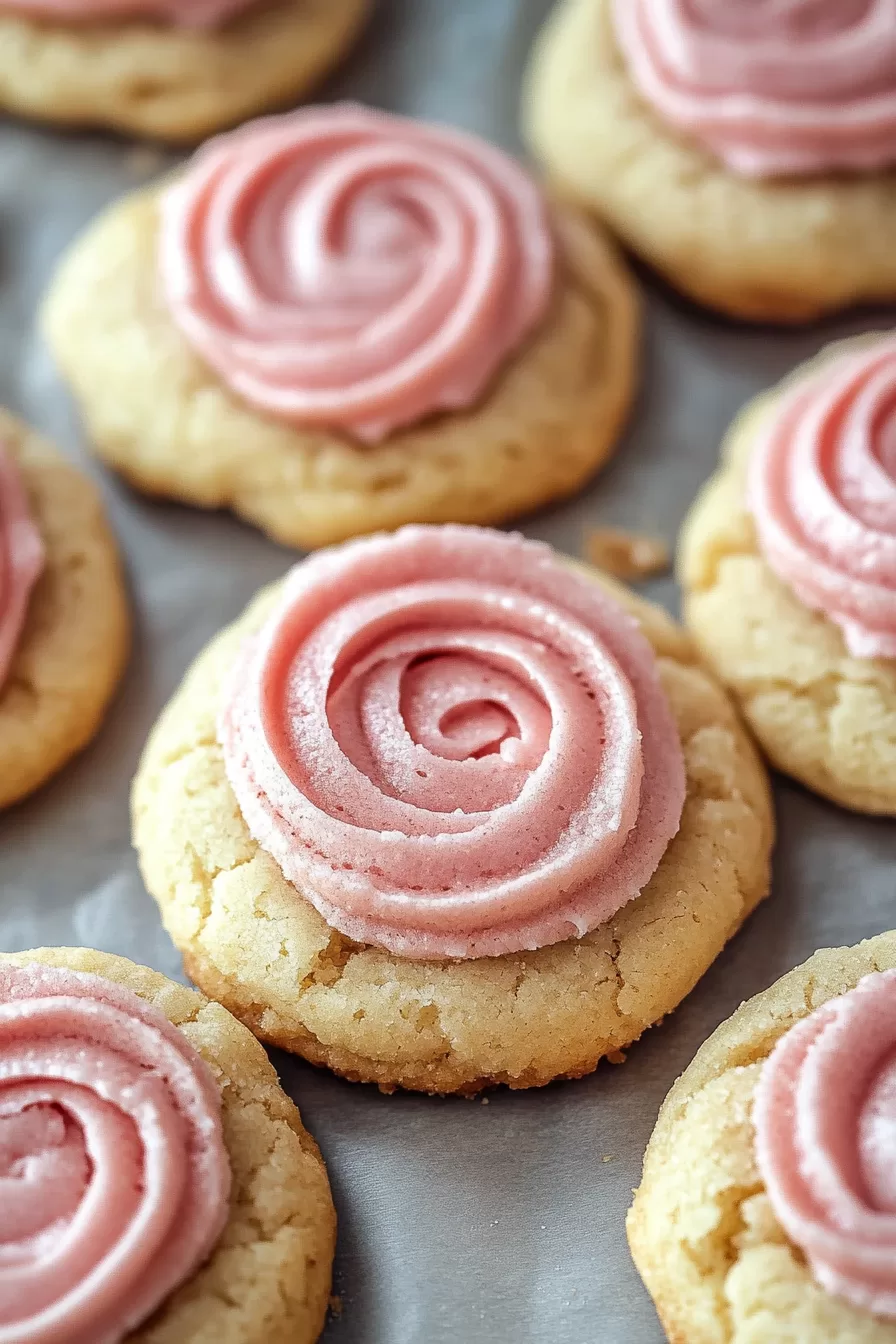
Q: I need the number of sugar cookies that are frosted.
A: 8